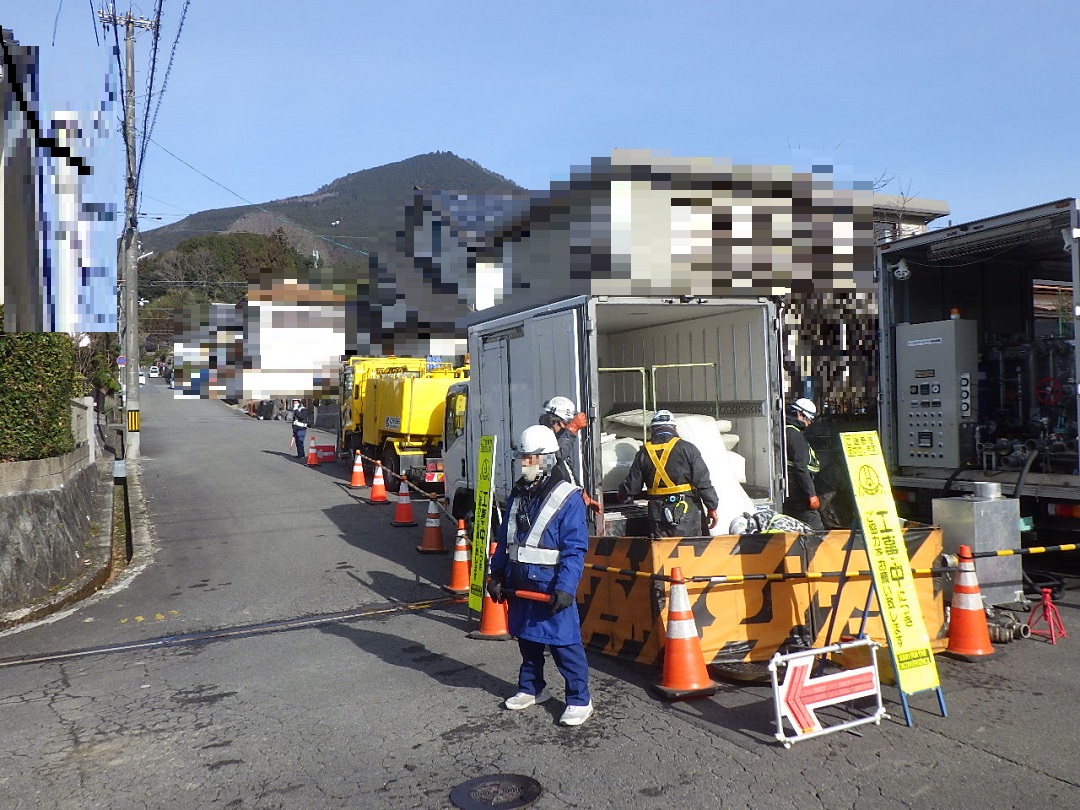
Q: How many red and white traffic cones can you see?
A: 9